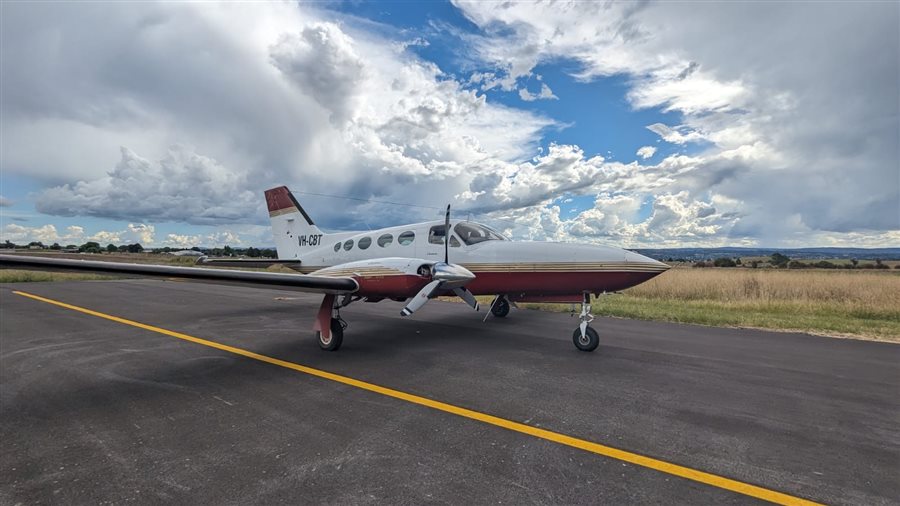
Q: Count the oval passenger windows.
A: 5